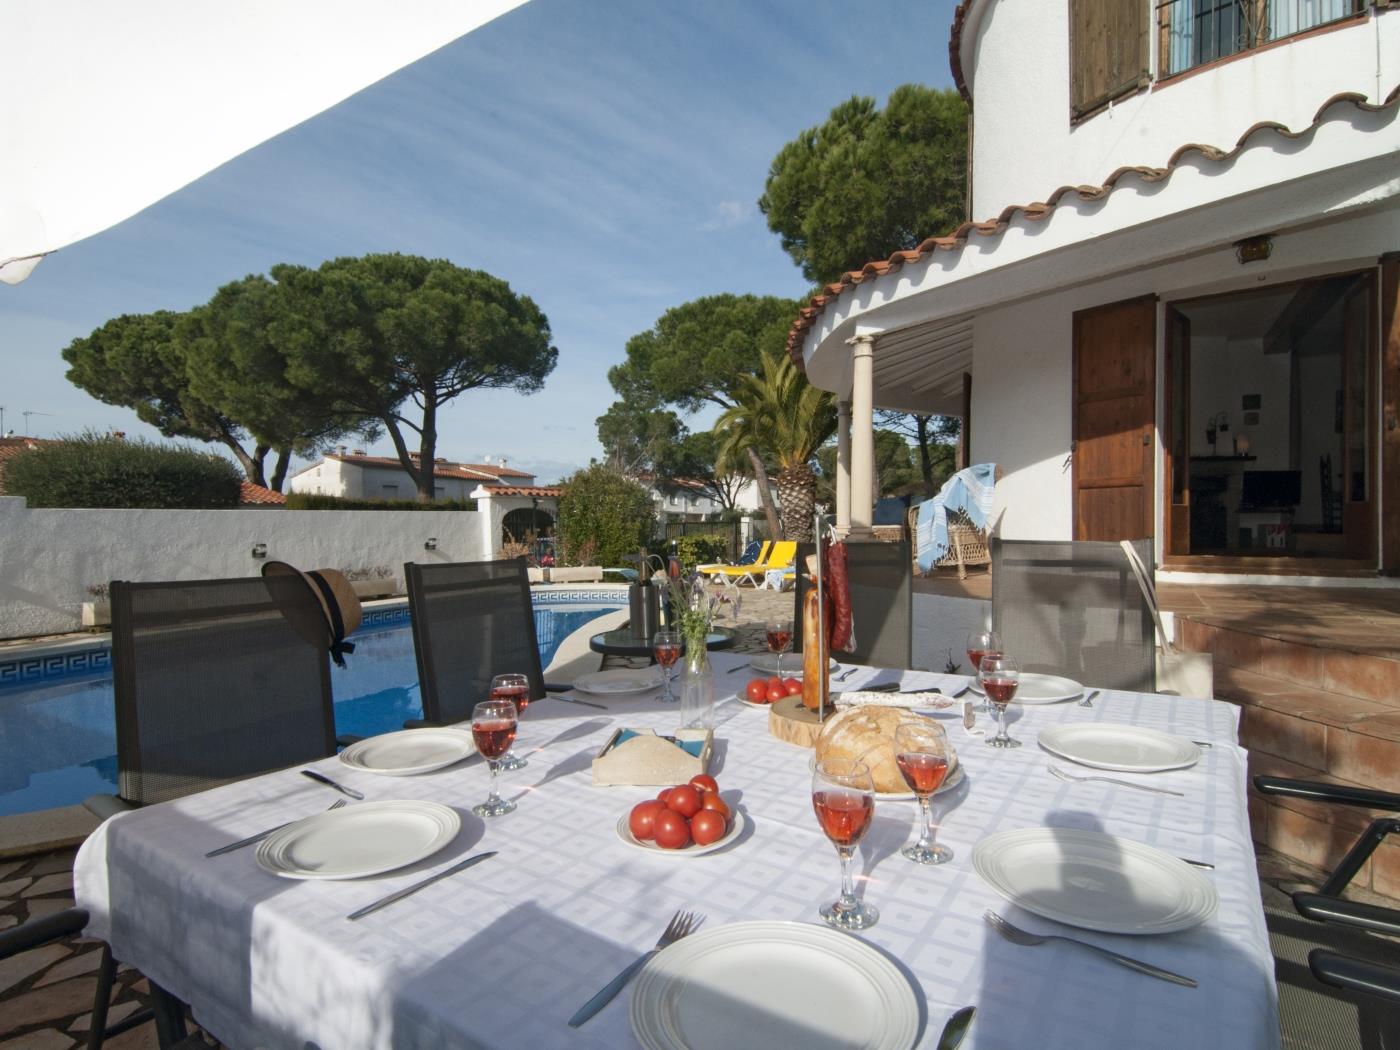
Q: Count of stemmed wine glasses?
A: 8